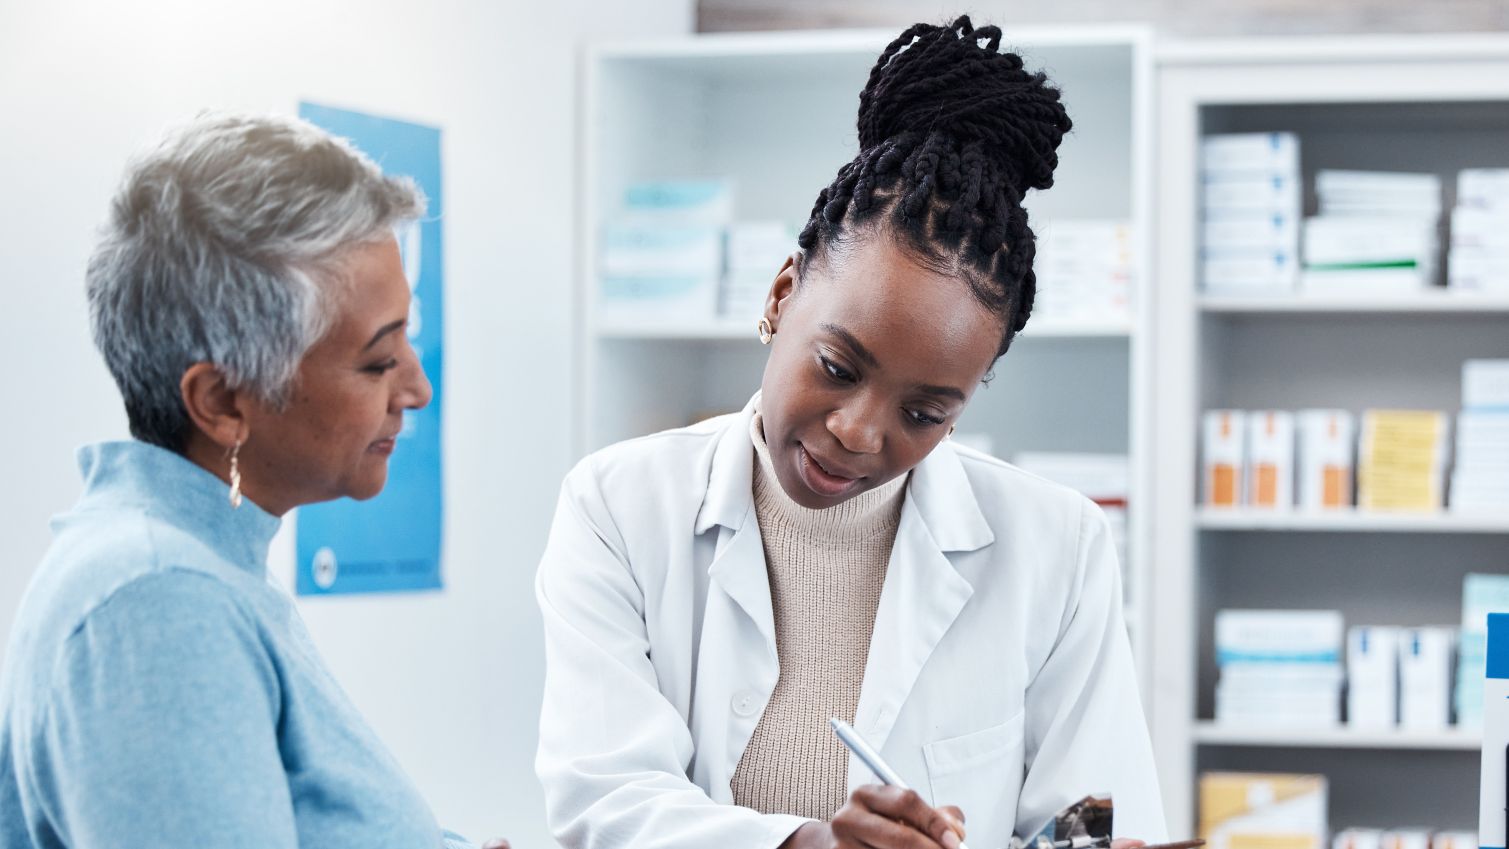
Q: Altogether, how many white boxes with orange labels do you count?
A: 3